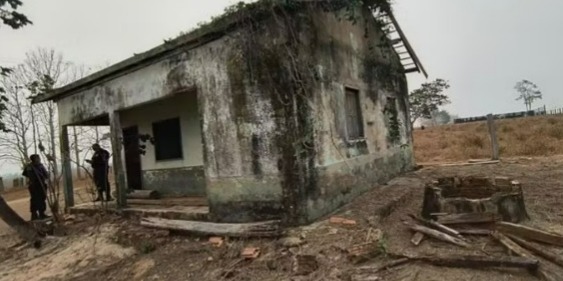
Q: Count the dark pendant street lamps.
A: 0